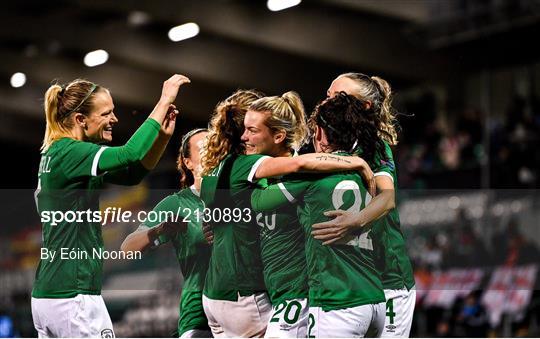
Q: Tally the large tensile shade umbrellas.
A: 0